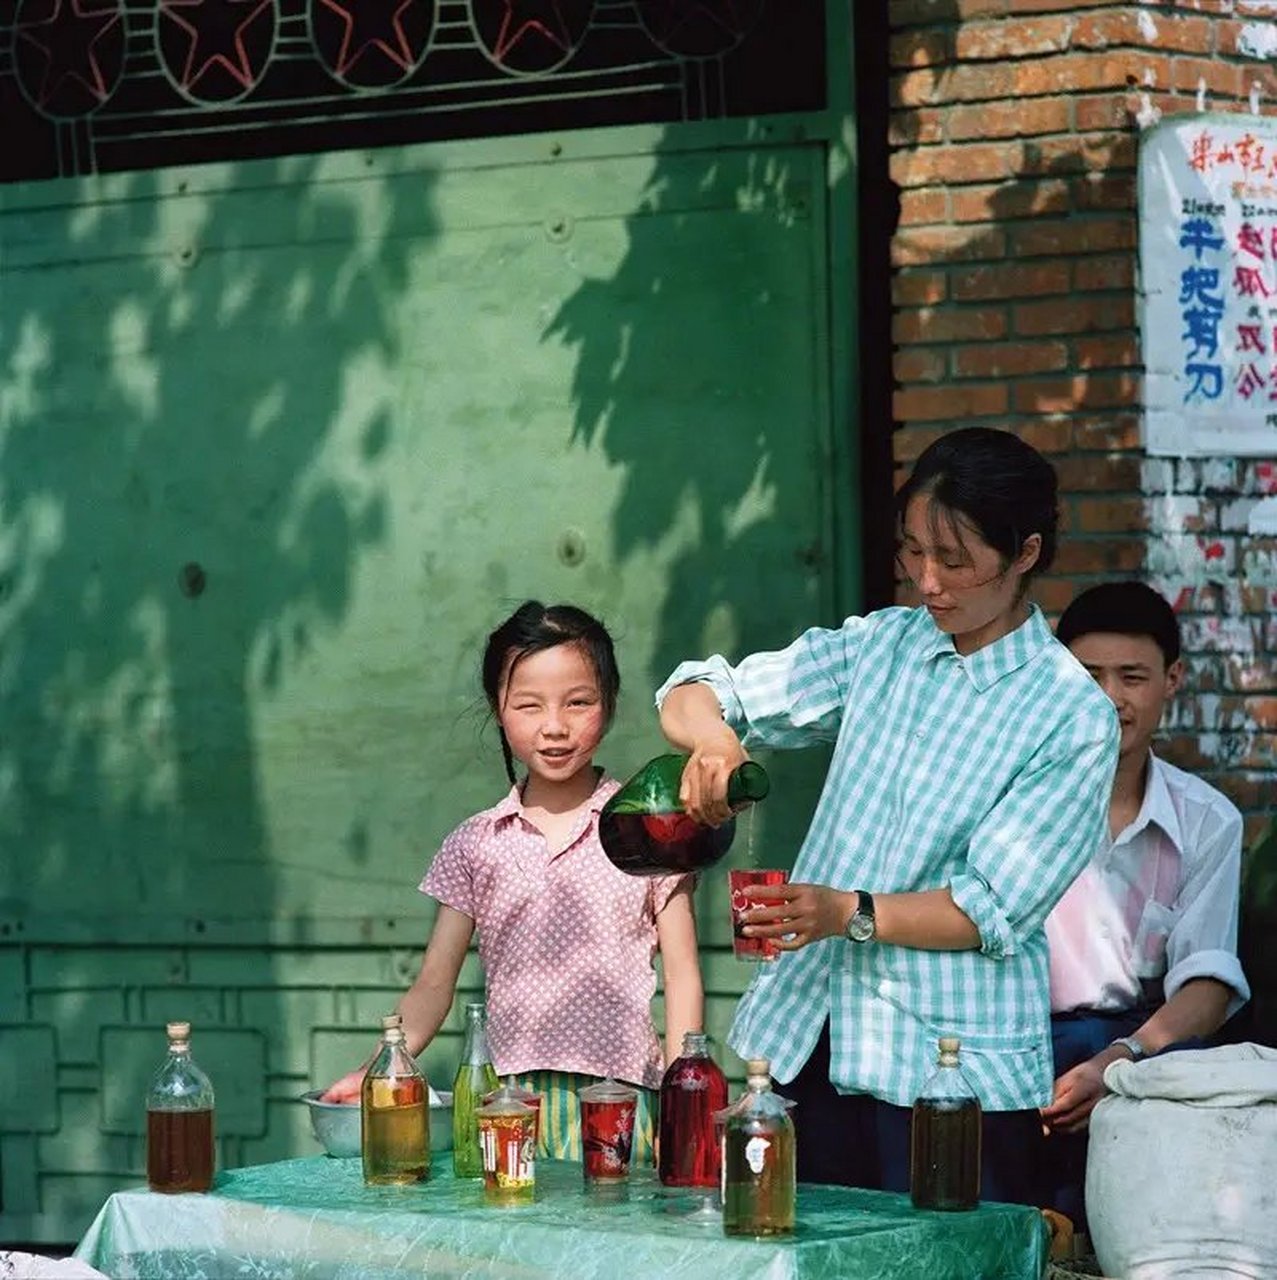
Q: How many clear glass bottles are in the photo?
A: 6